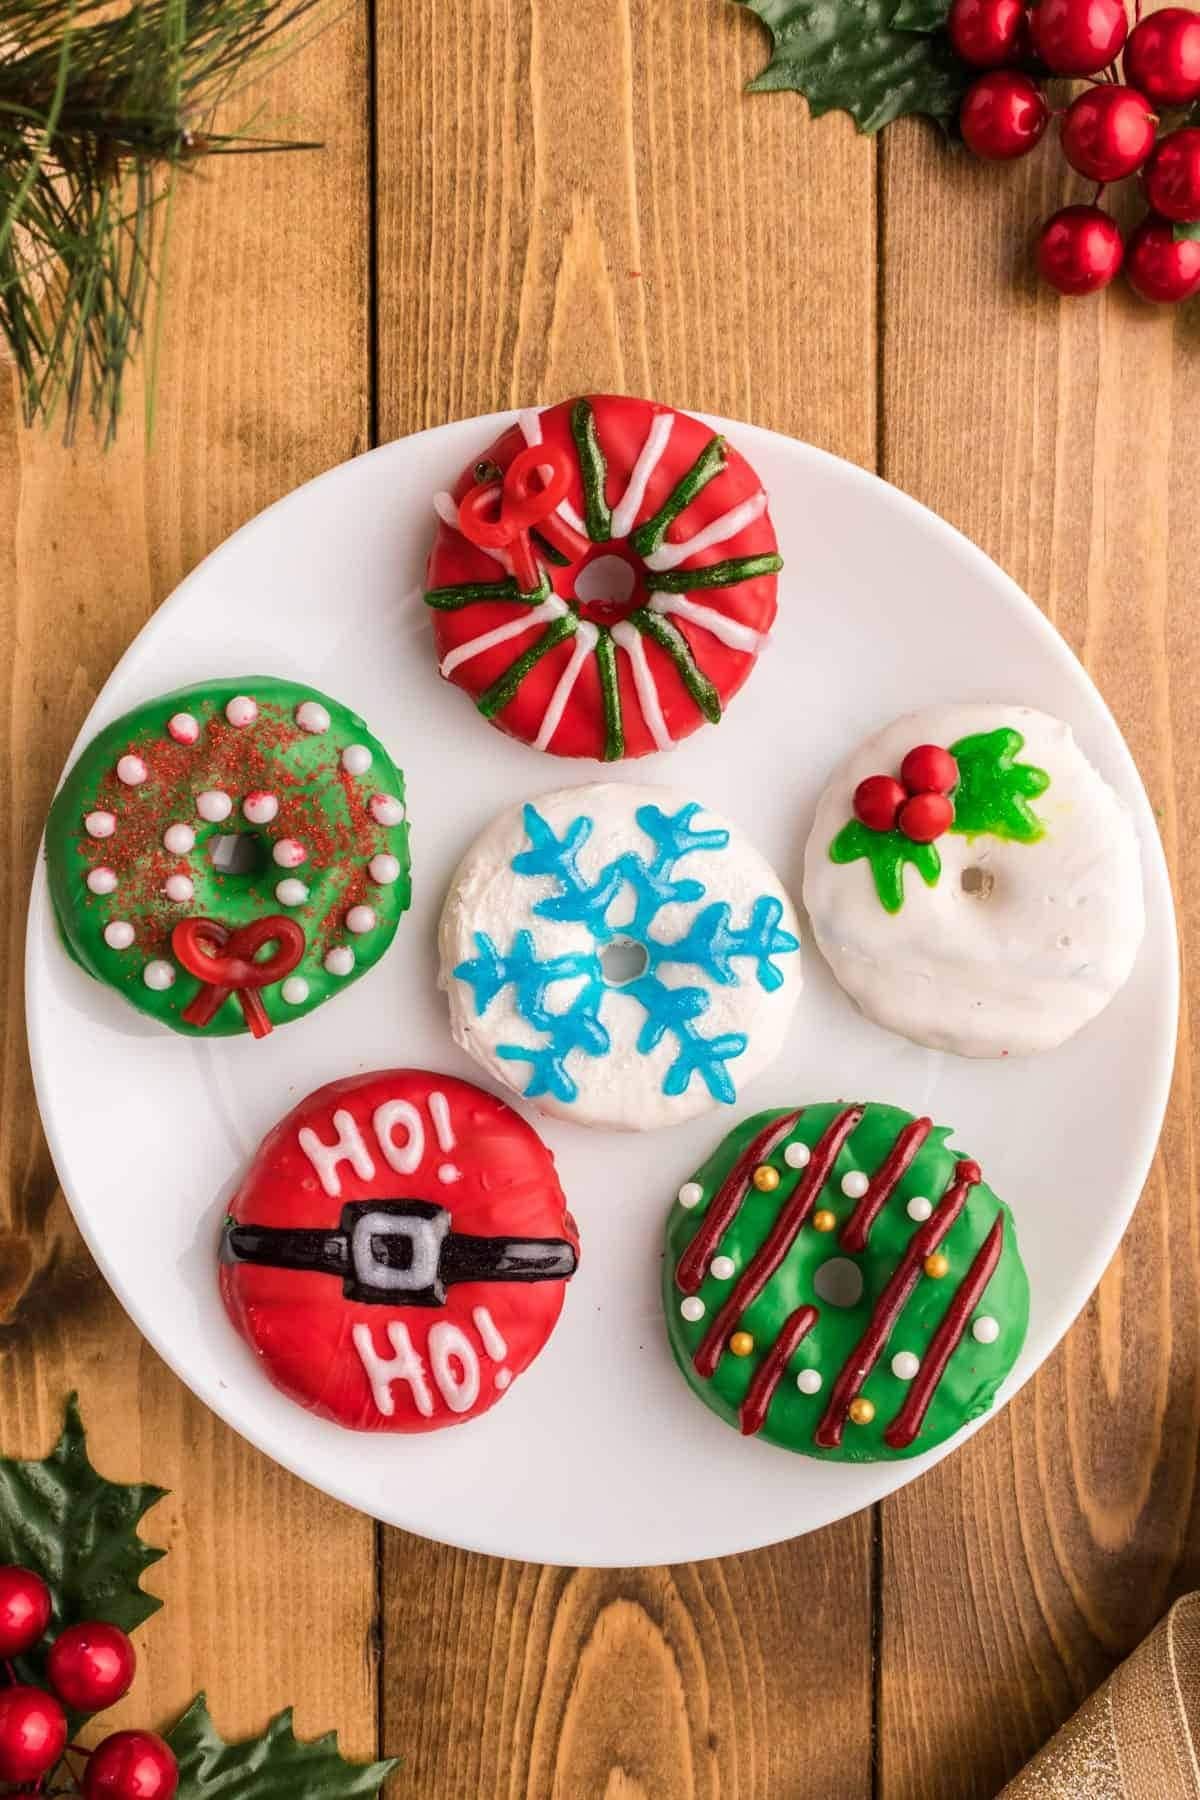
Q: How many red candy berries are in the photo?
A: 3